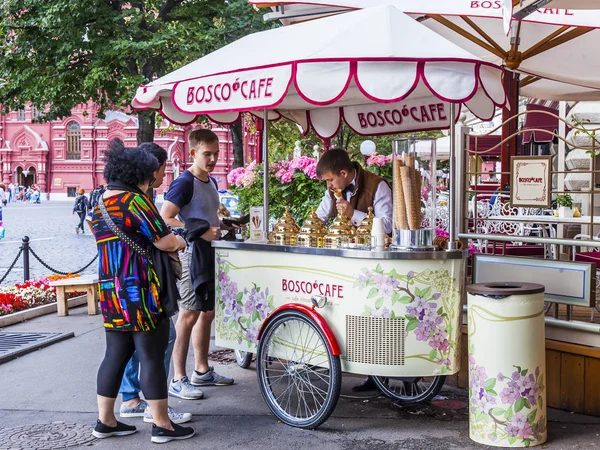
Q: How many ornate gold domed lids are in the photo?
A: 4